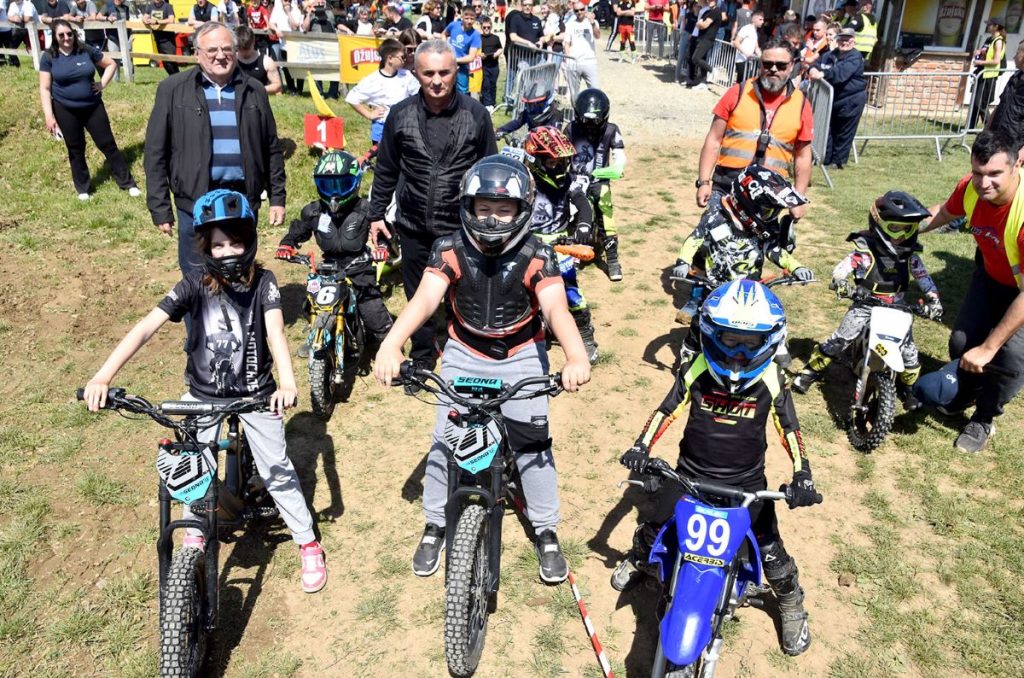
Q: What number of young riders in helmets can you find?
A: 9